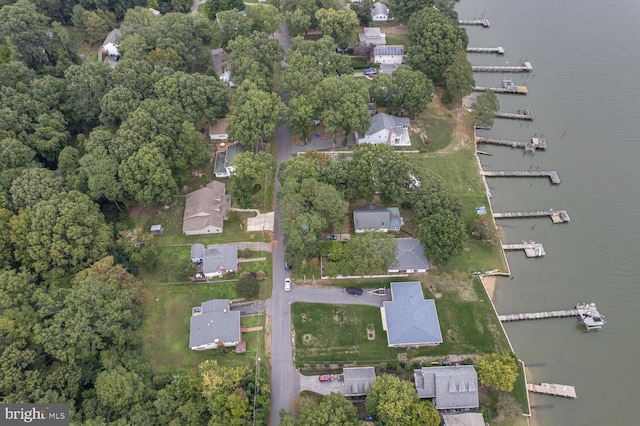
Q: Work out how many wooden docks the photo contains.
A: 11